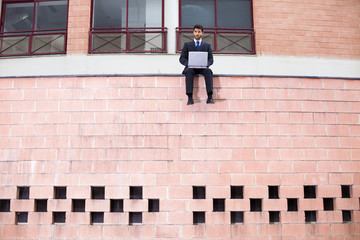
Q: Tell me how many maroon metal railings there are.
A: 3